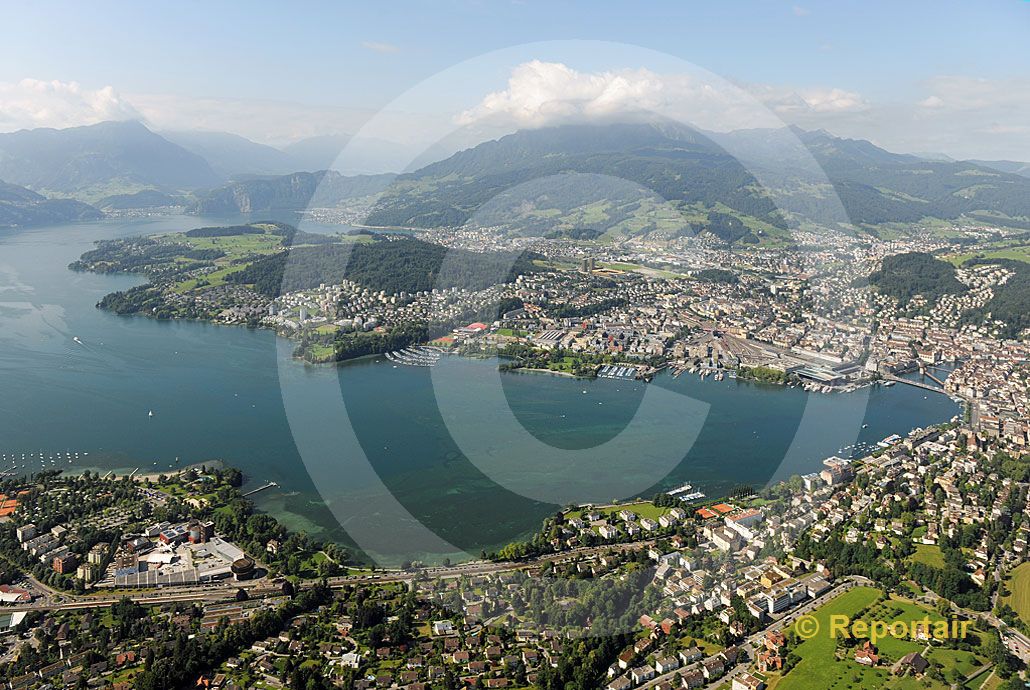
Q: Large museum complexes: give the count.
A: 1